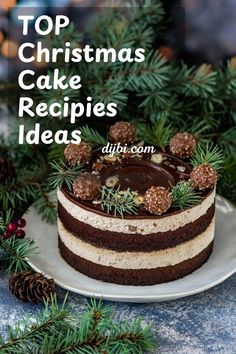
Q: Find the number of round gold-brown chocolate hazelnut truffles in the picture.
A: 6